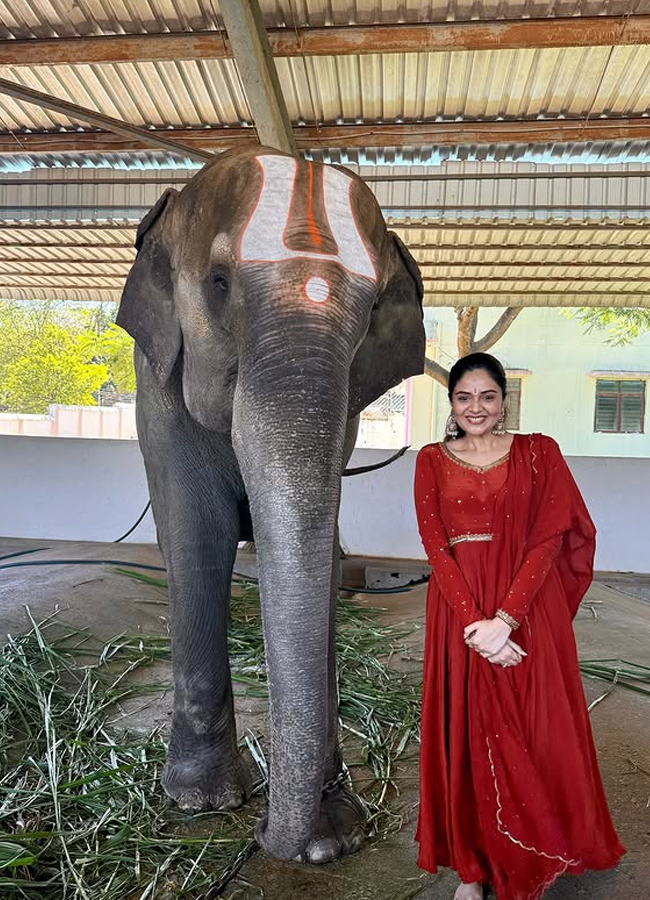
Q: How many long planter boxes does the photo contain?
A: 0